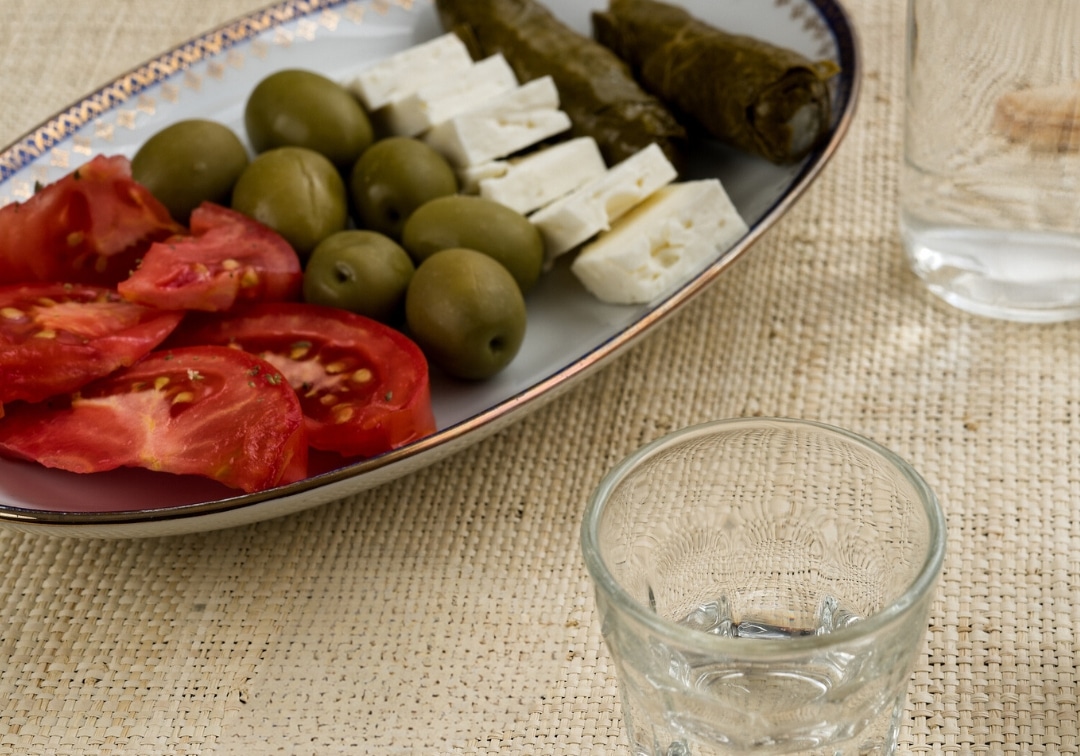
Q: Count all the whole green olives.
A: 7